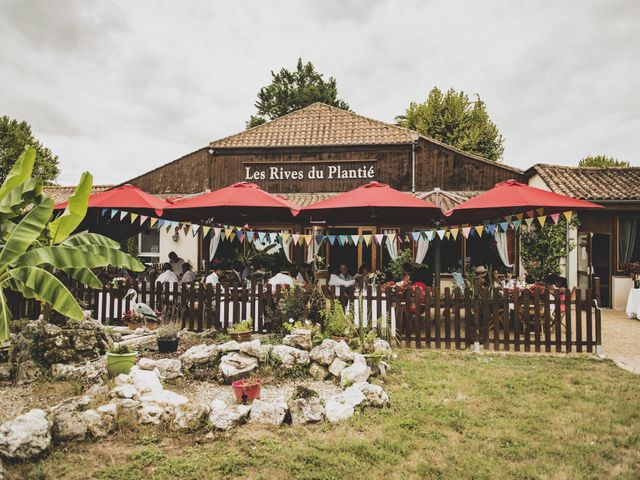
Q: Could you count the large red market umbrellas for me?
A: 4